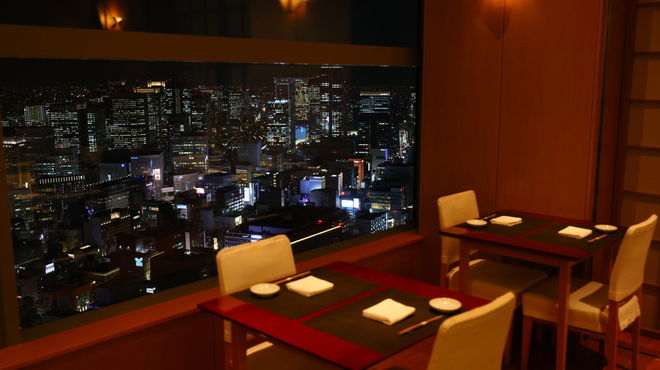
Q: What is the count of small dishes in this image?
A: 4